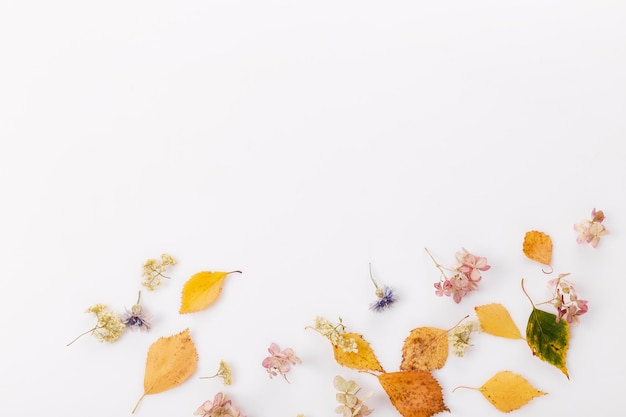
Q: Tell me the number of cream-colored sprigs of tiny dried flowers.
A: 5